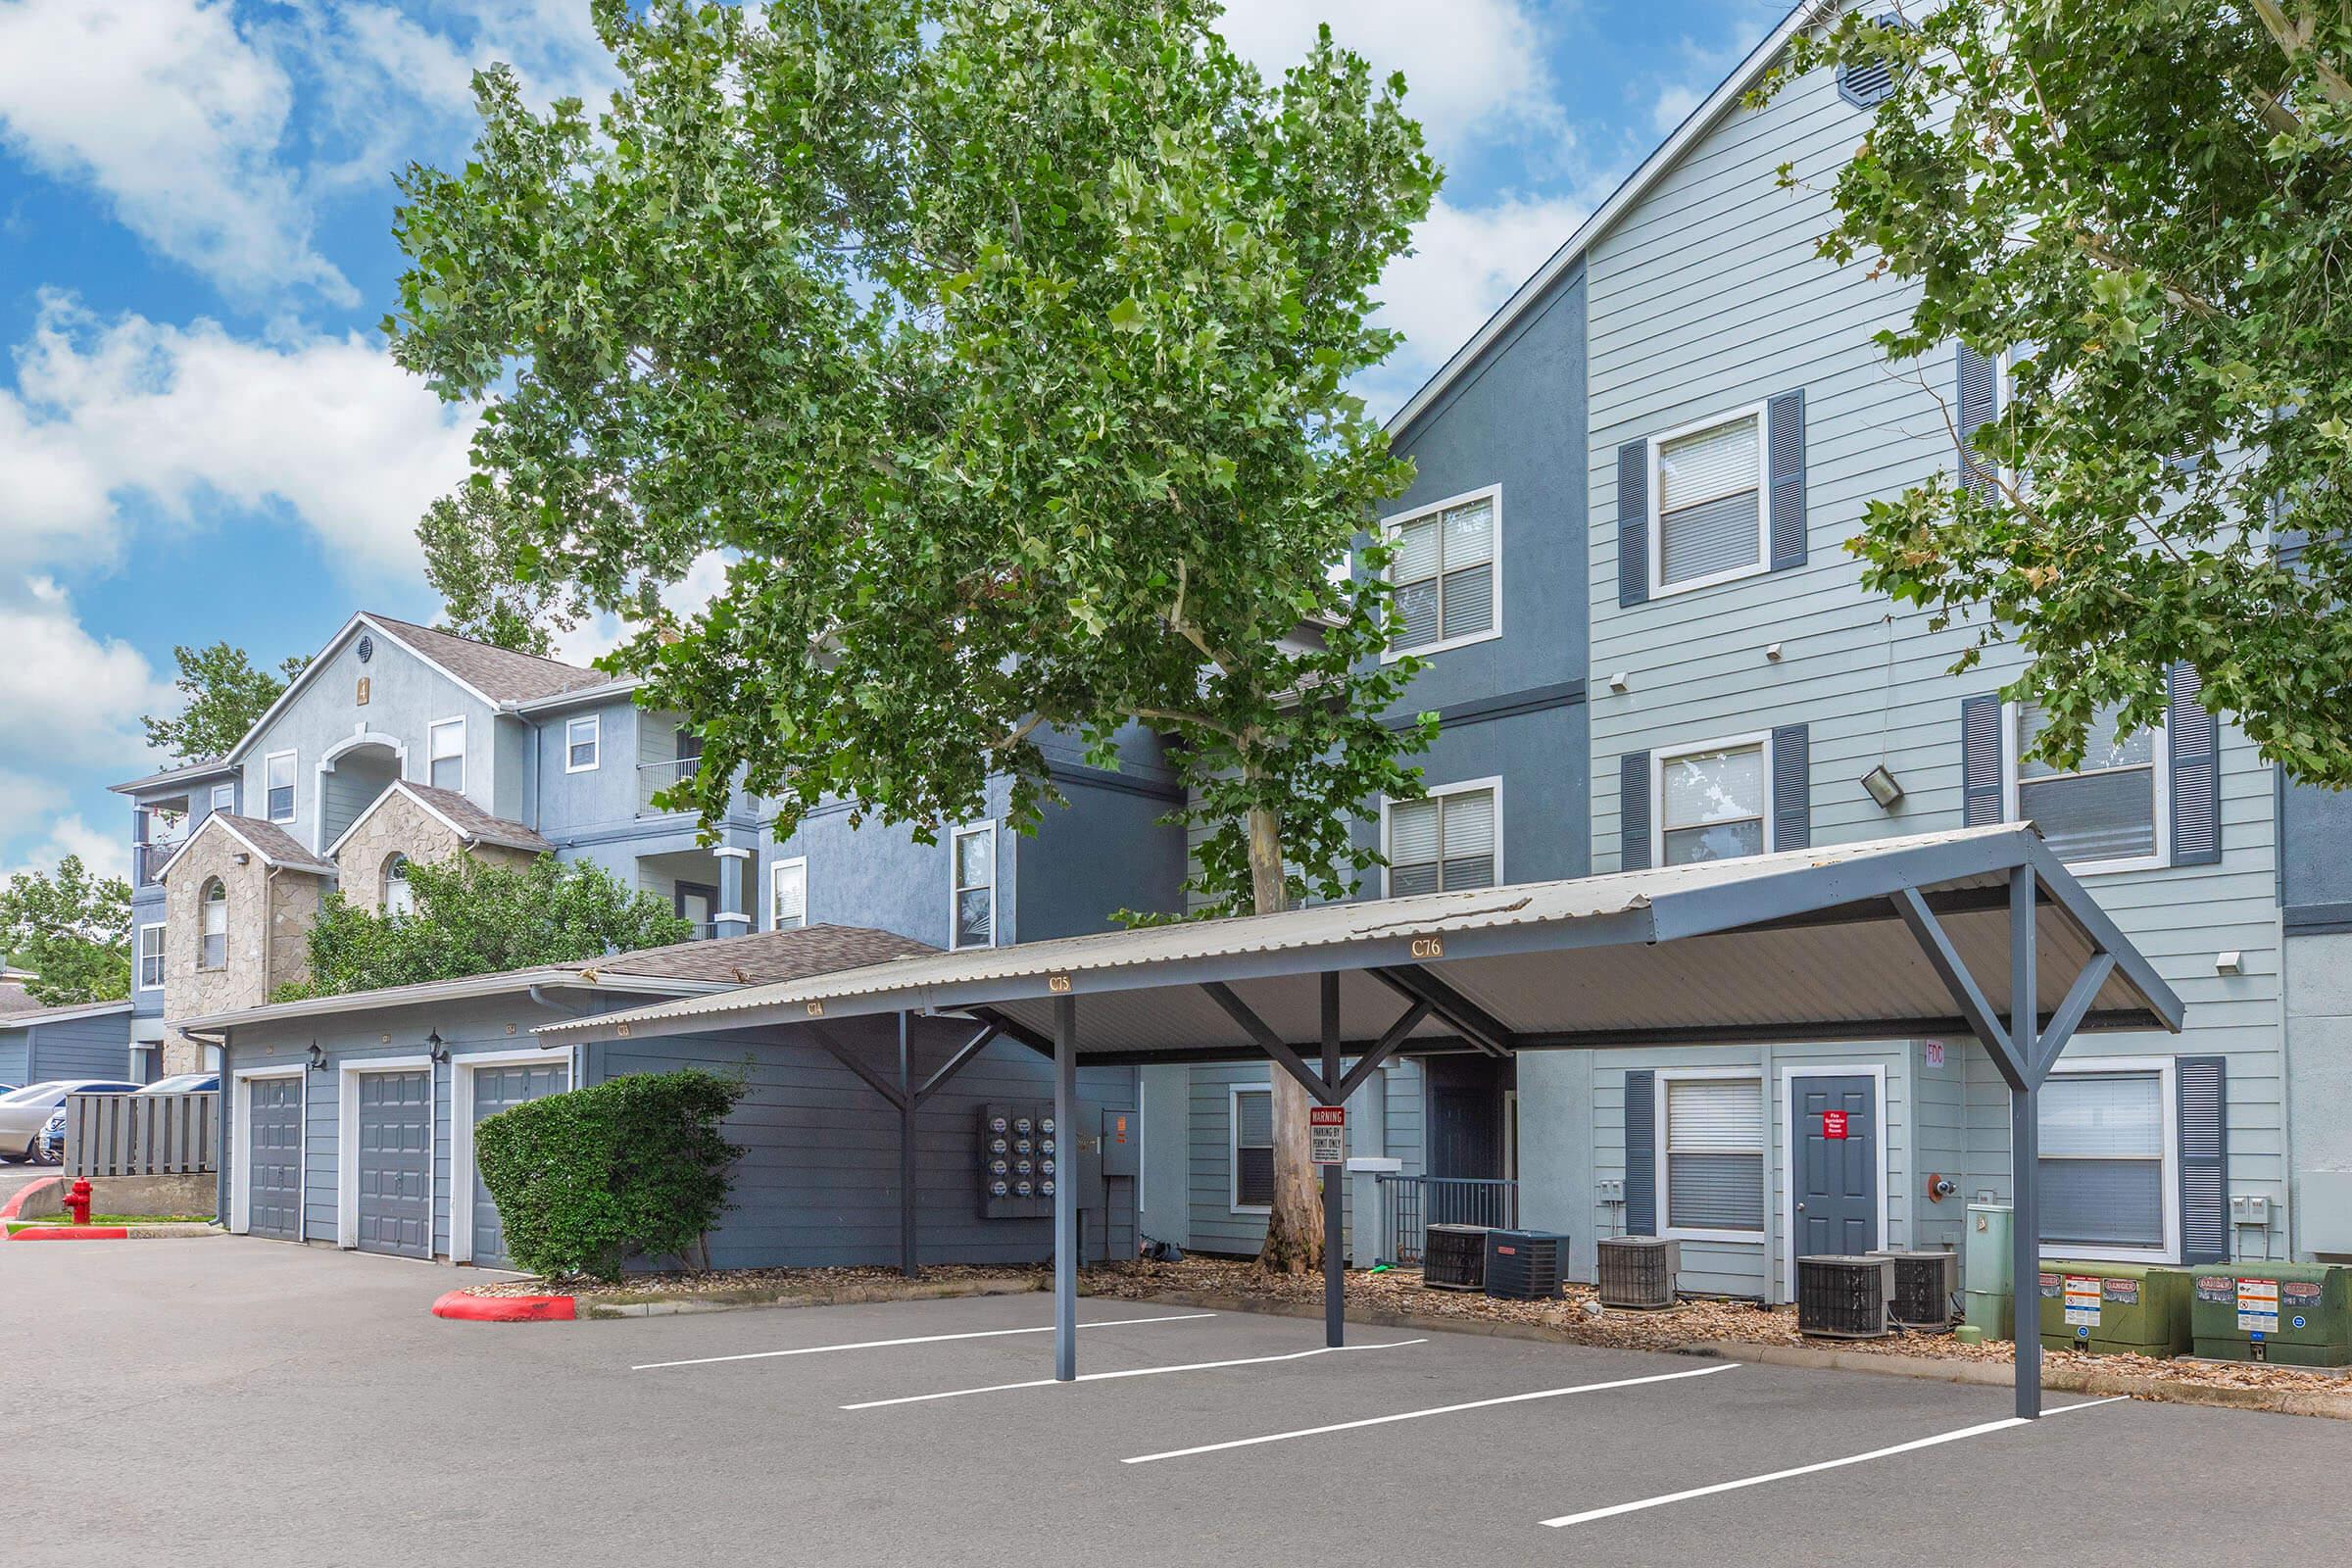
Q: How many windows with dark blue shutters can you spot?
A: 6